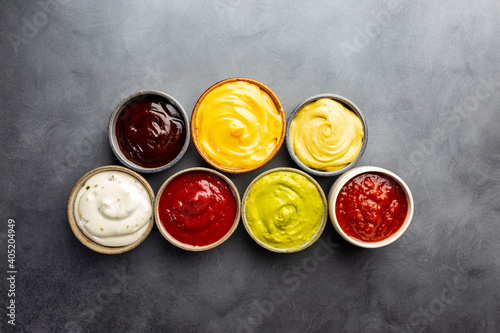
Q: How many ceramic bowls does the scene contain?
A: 7